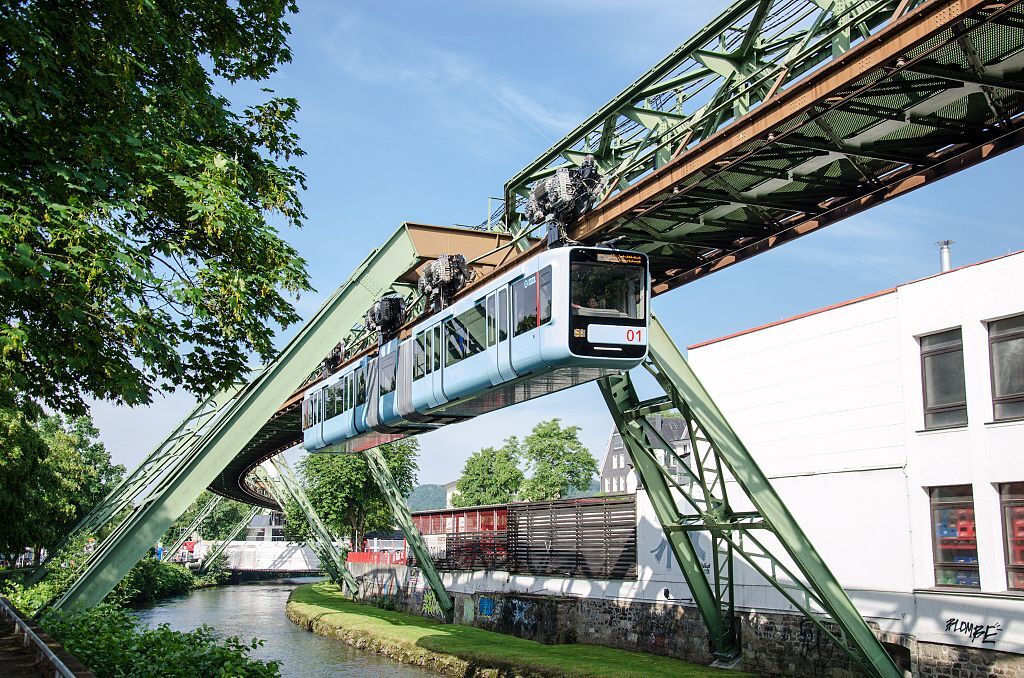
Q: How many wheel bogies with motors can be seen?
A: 4